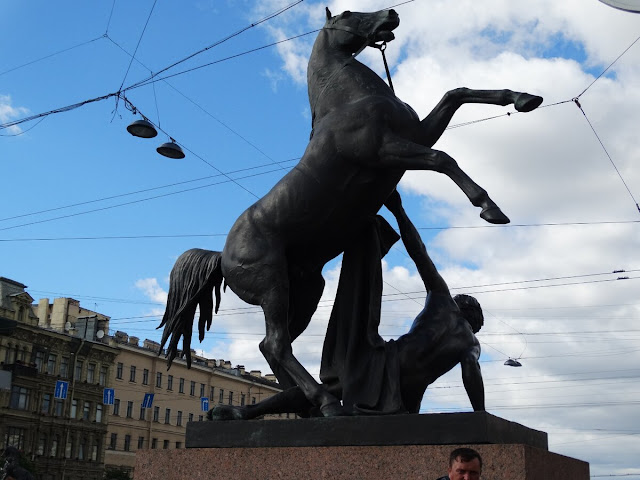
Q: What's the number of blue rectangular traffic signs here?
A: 4